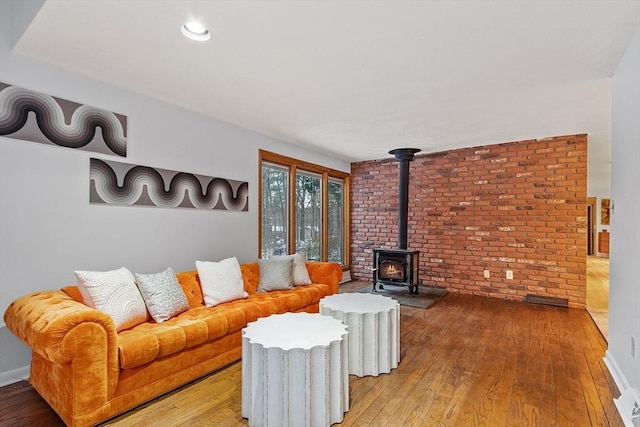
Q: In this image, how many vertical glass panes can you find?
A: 3